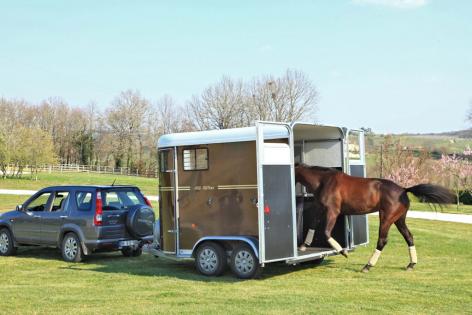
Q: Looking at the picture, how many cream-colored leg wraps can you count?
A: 4